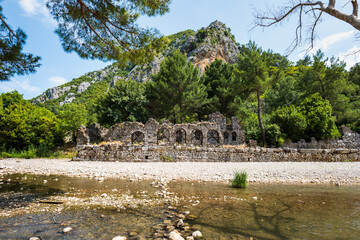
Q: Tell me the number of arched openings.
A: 7